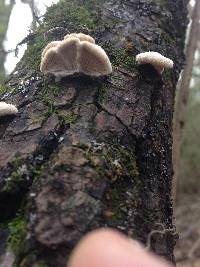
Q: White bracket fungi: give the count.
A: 3